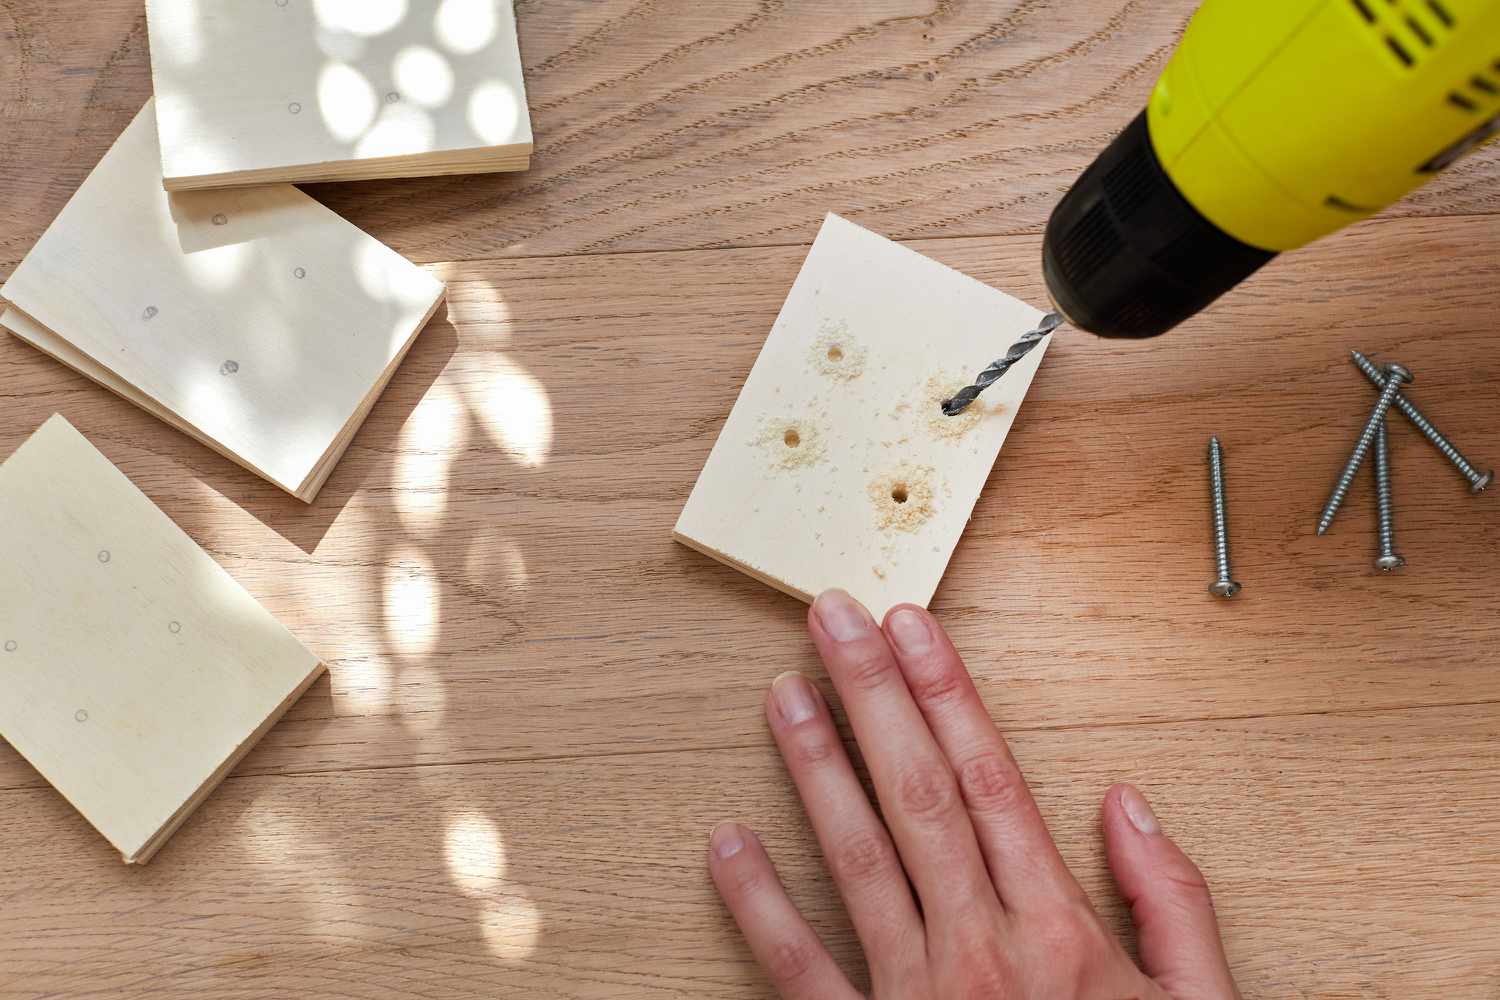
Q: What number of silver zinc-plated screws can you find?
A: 4